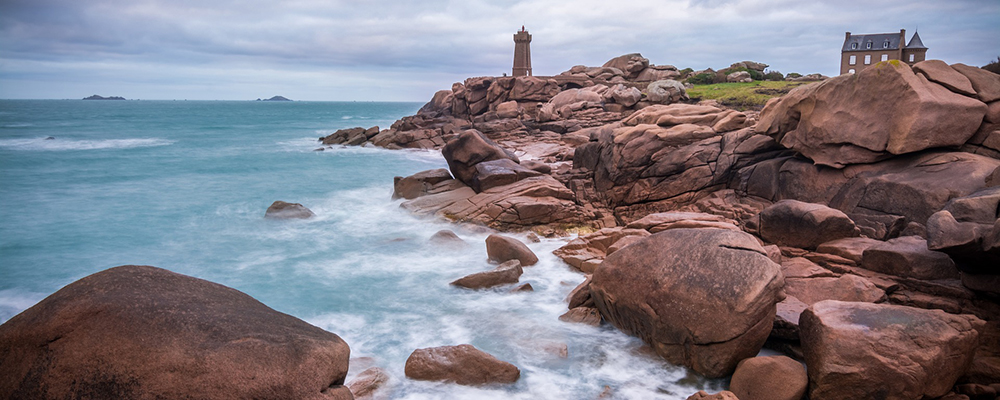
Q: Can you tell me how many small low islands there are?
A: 2